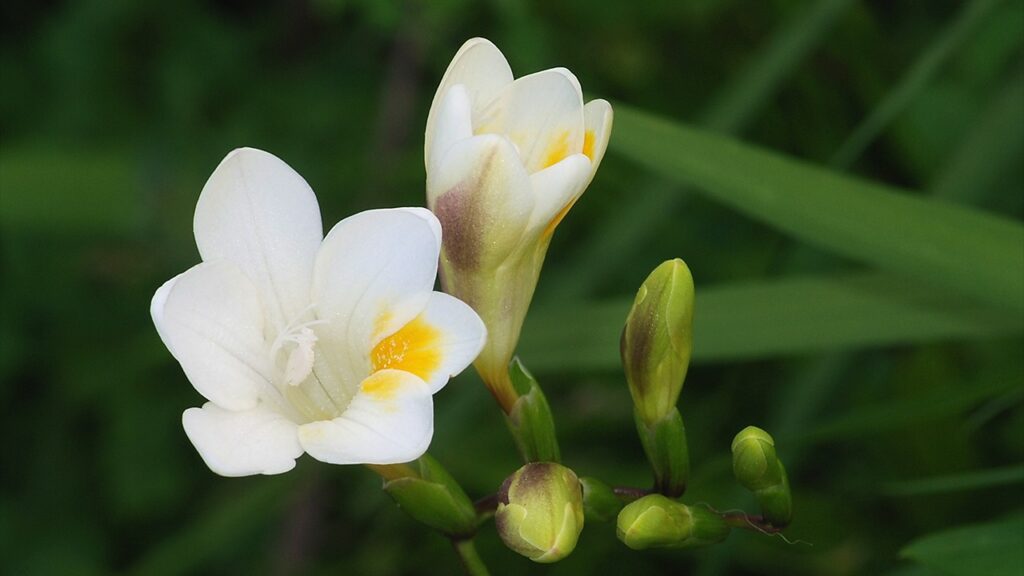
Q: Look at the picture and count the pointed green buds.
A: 4